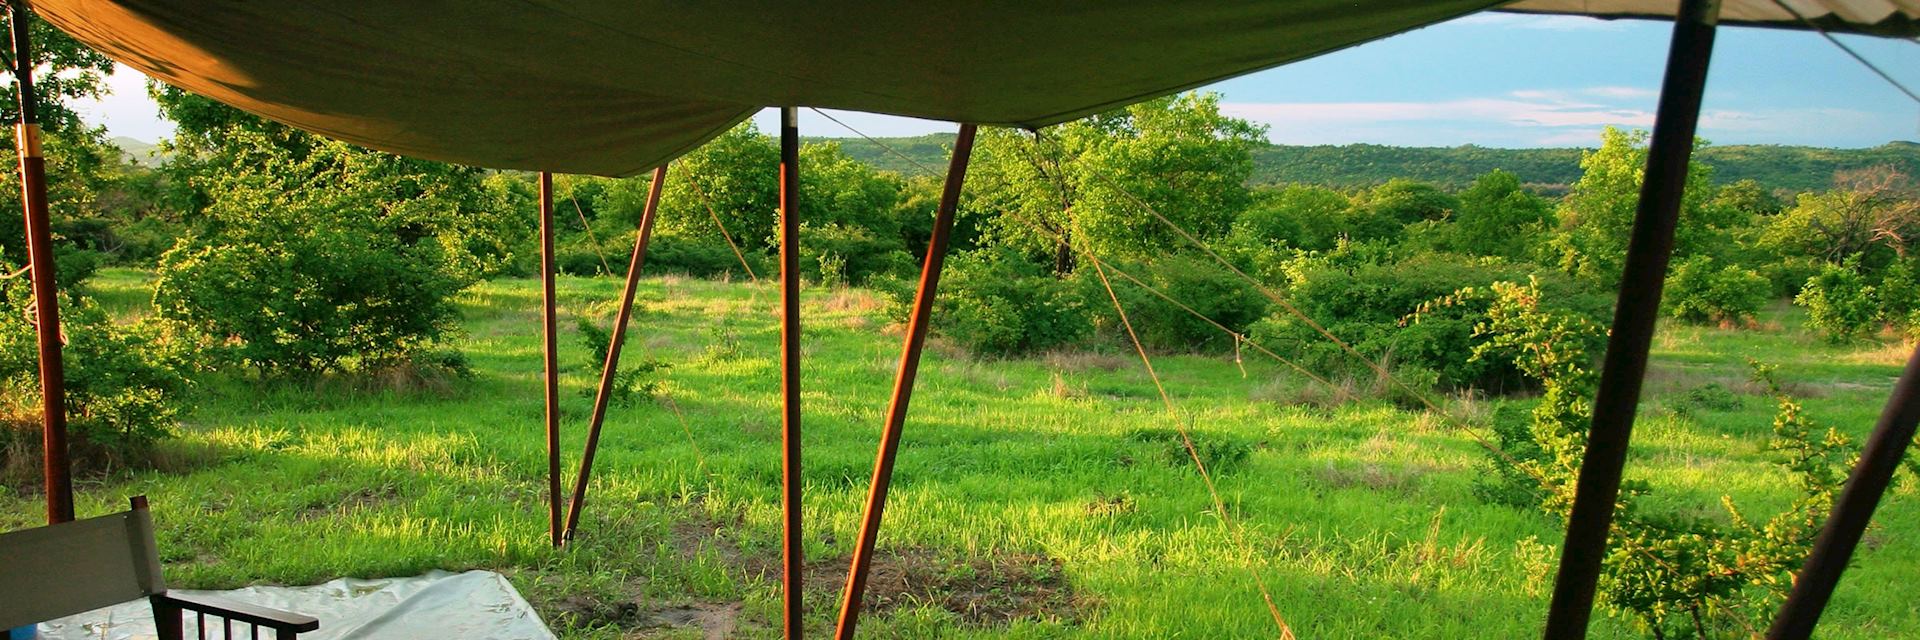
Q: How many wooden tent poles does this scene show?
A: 7